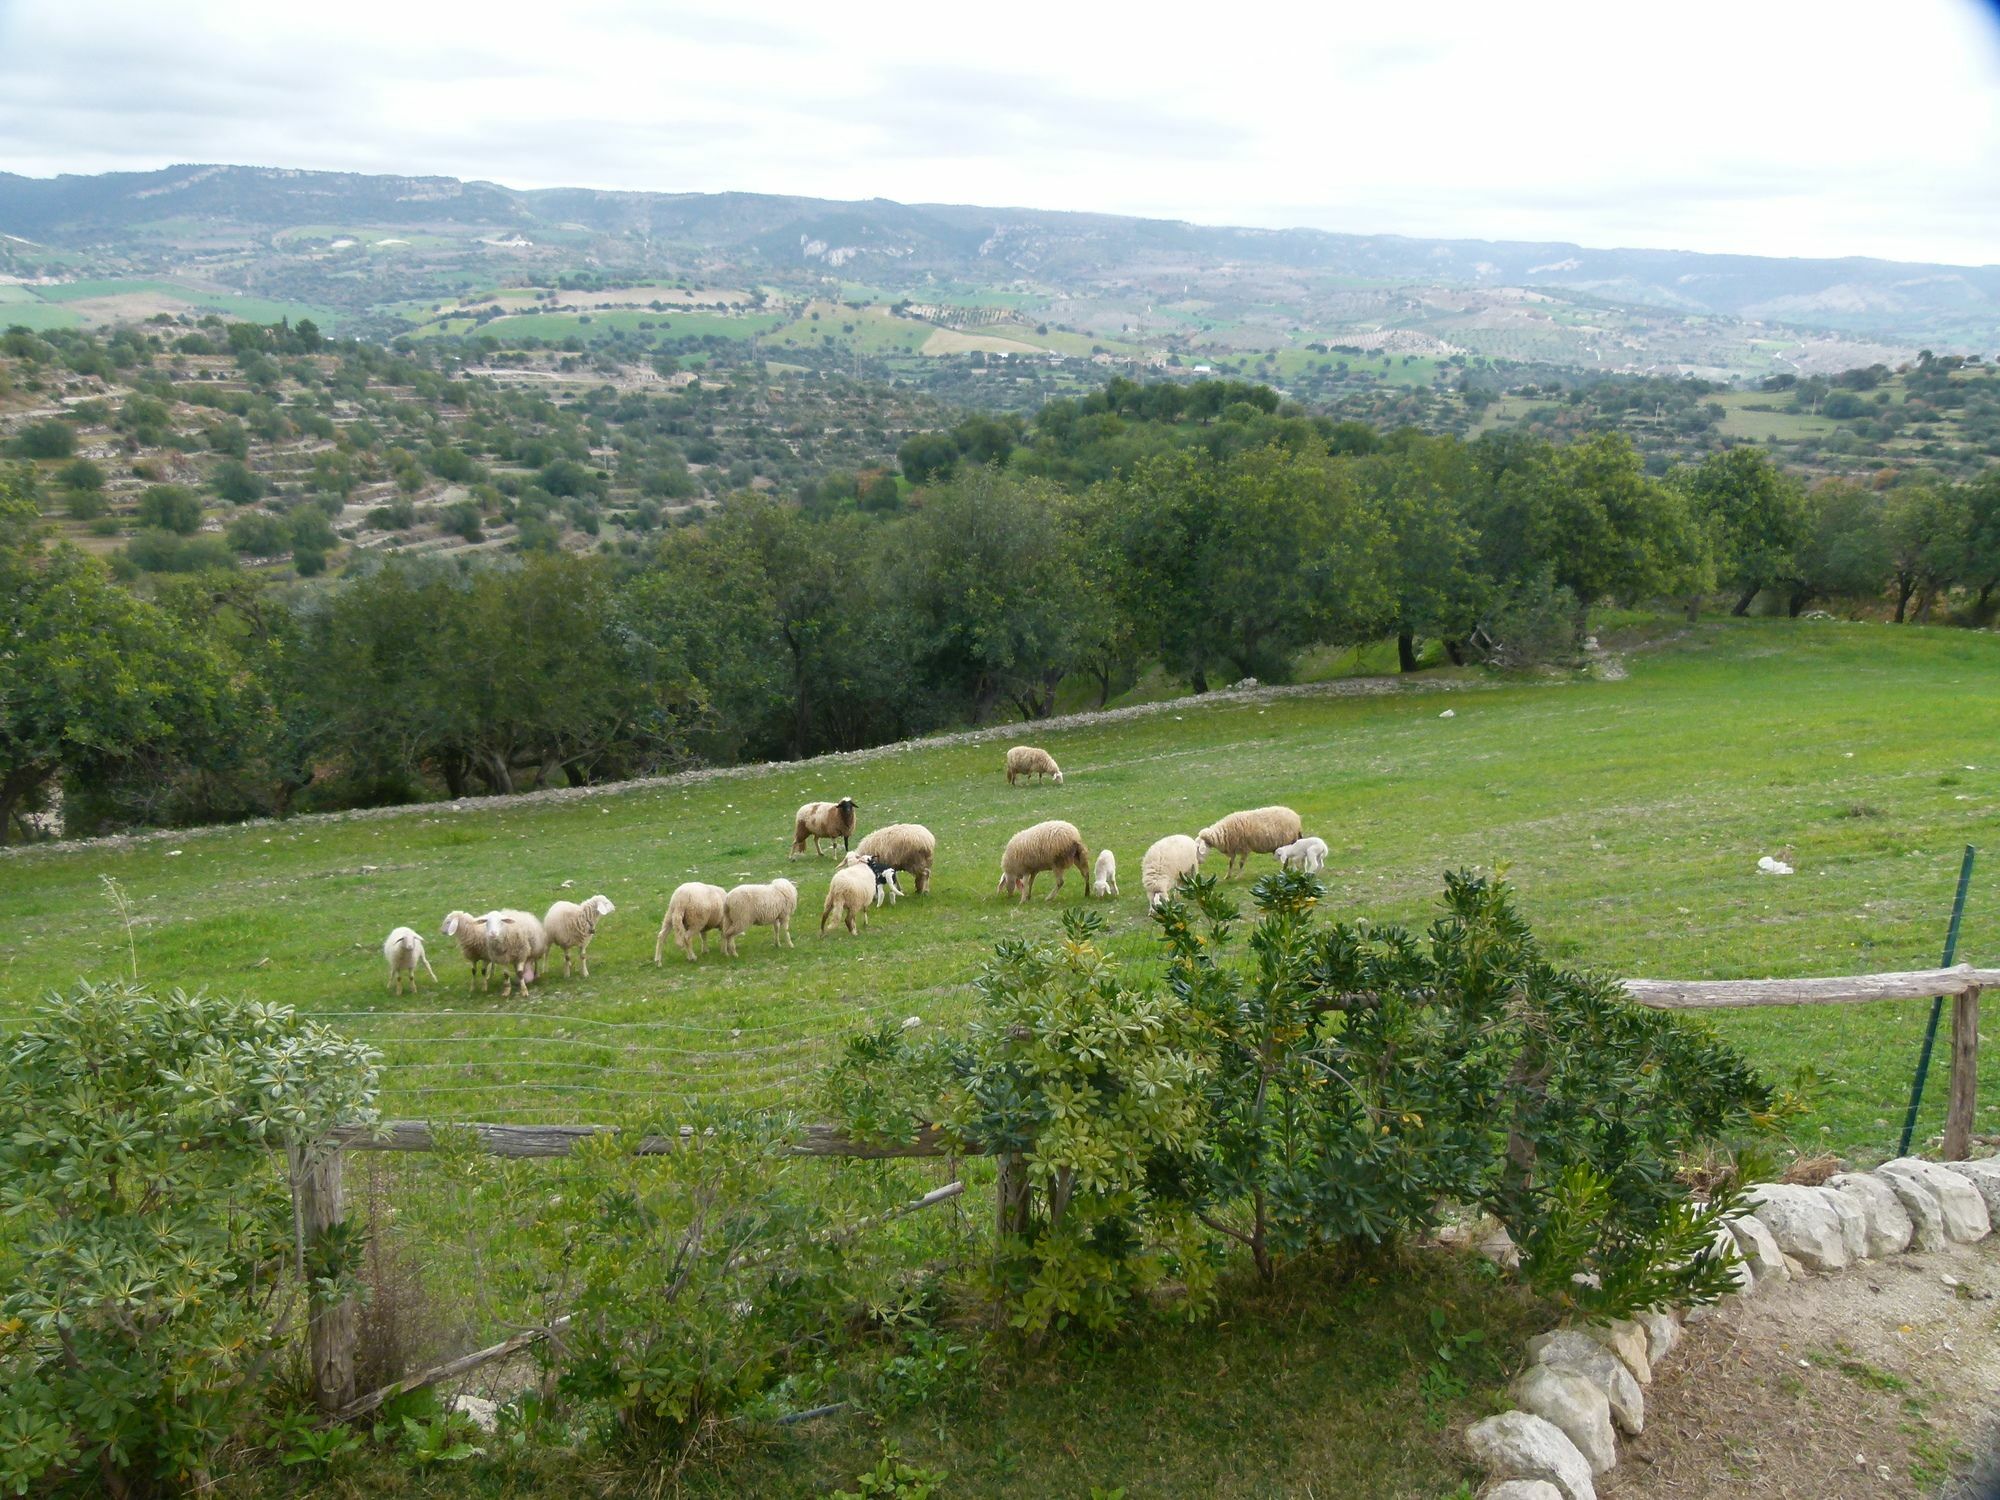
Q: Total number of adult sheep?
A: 12